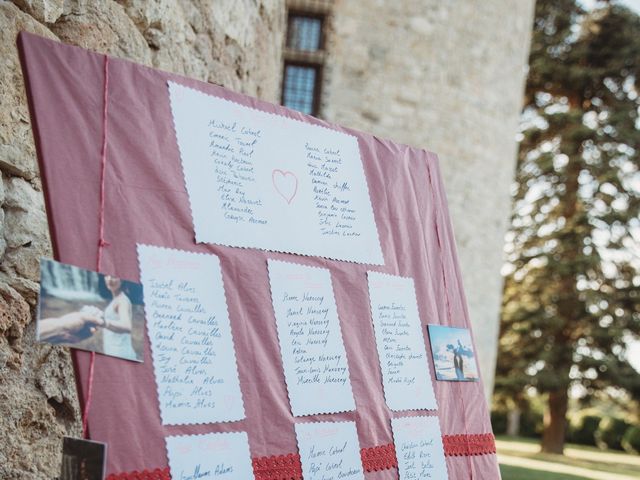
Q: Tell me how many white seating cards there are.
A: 7